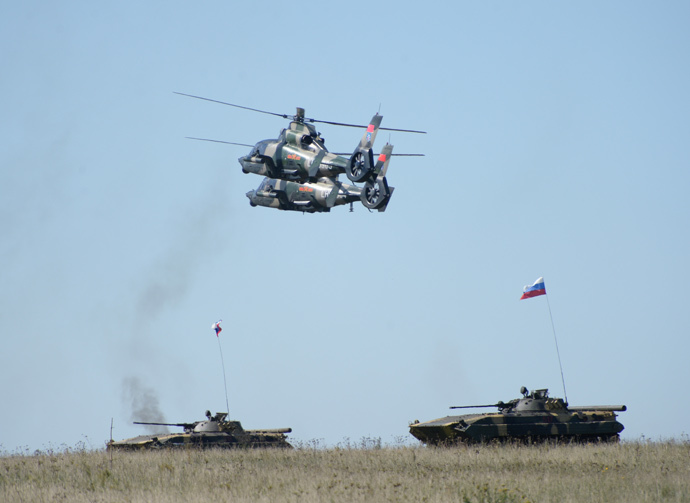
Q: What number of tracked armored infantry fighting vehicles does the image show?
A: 2